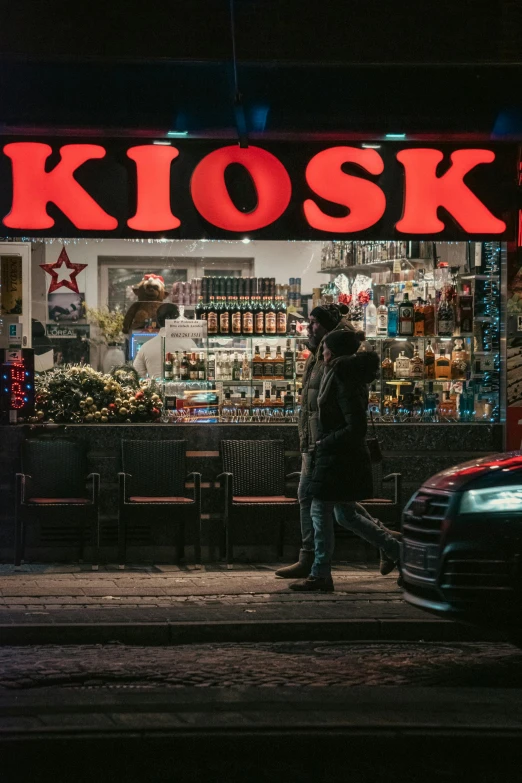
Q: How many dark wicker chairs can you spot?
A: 4